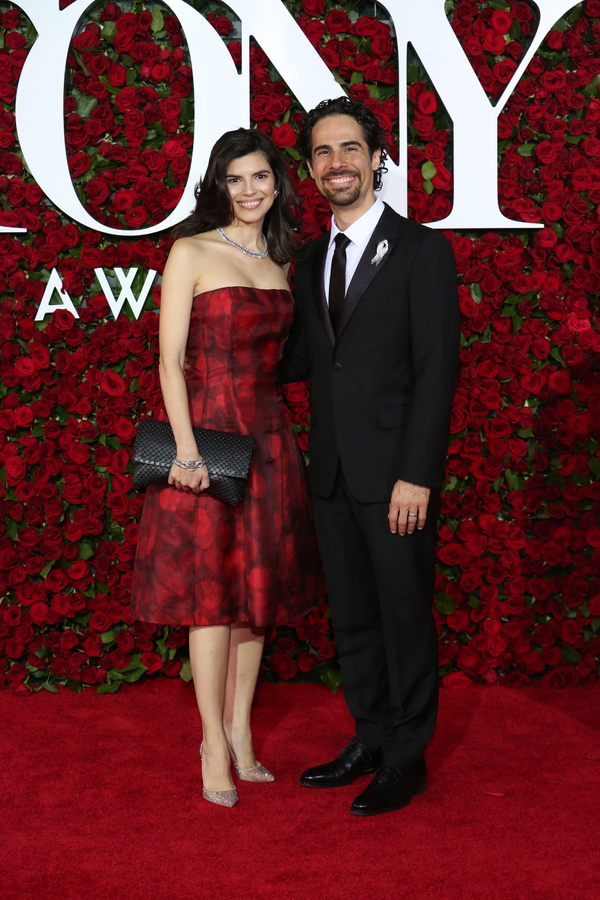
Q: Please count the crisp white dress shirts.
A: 1